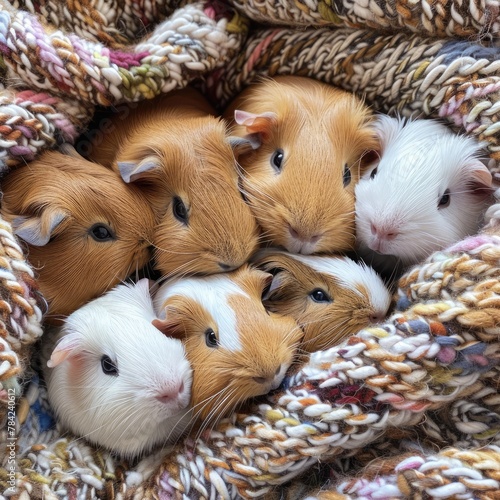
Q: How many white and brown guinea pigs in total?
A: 2